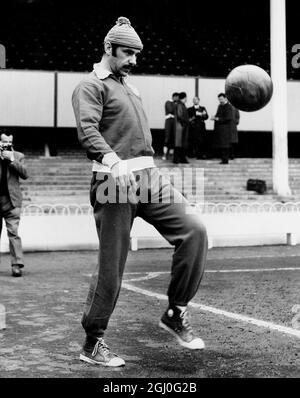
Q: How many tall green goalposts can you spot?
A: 0